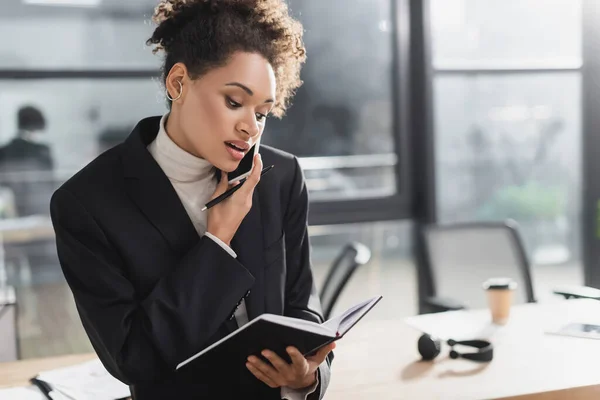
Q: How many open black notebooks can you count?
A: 1